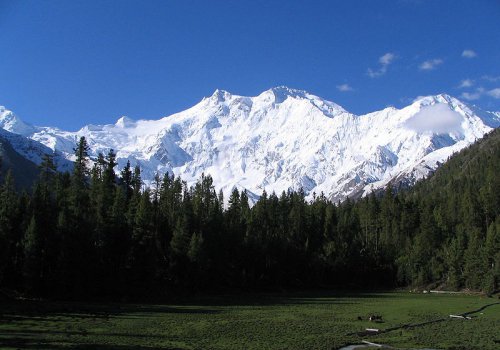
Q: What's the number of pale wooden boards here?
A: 3